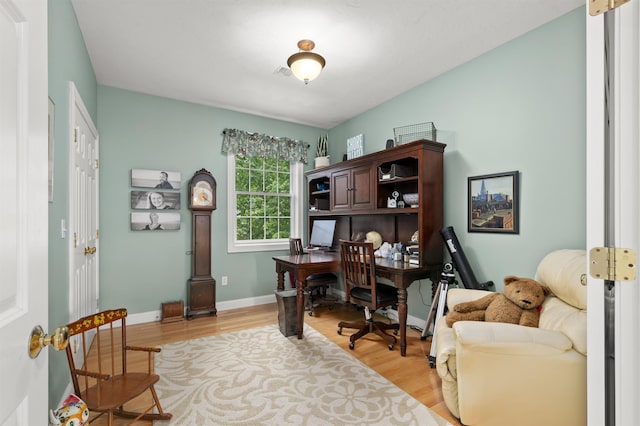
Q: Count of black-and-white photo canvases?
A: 3